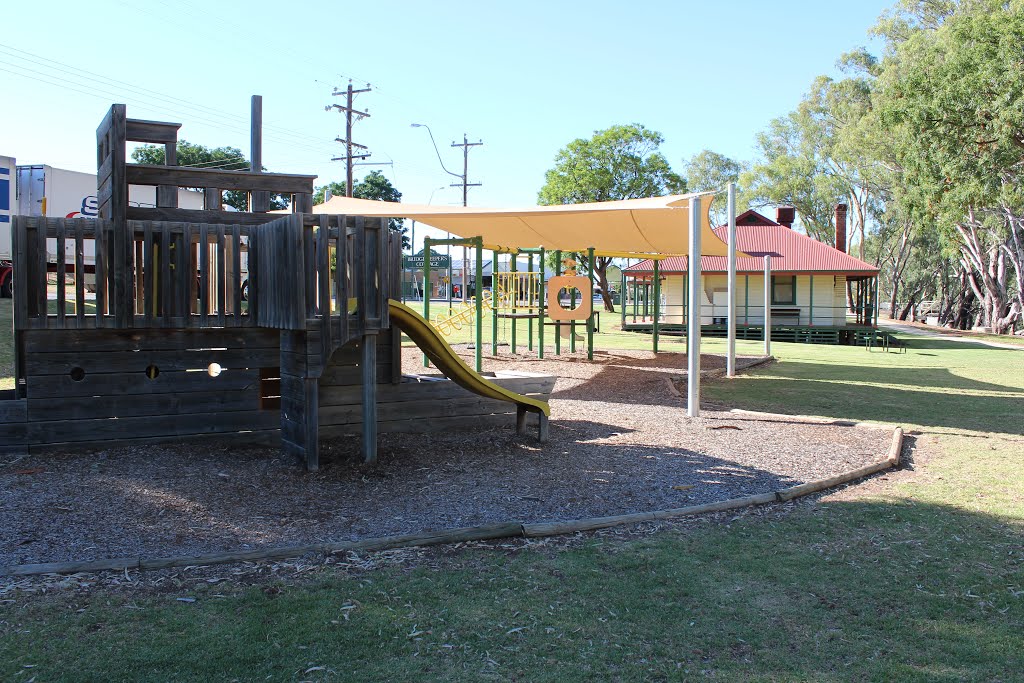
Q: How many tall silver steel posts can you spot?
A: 3